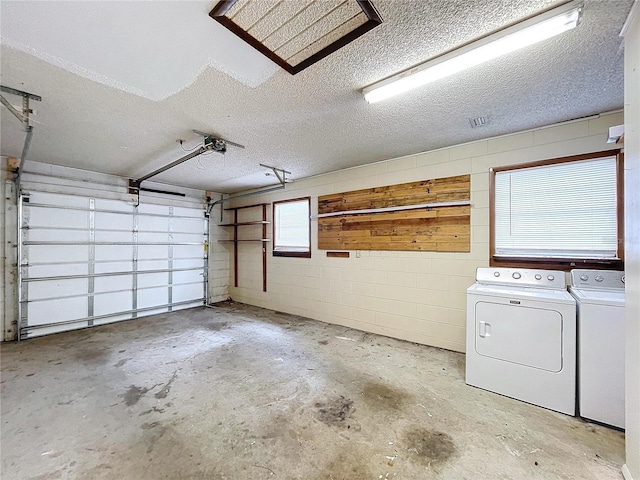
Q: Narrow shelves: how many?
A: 3